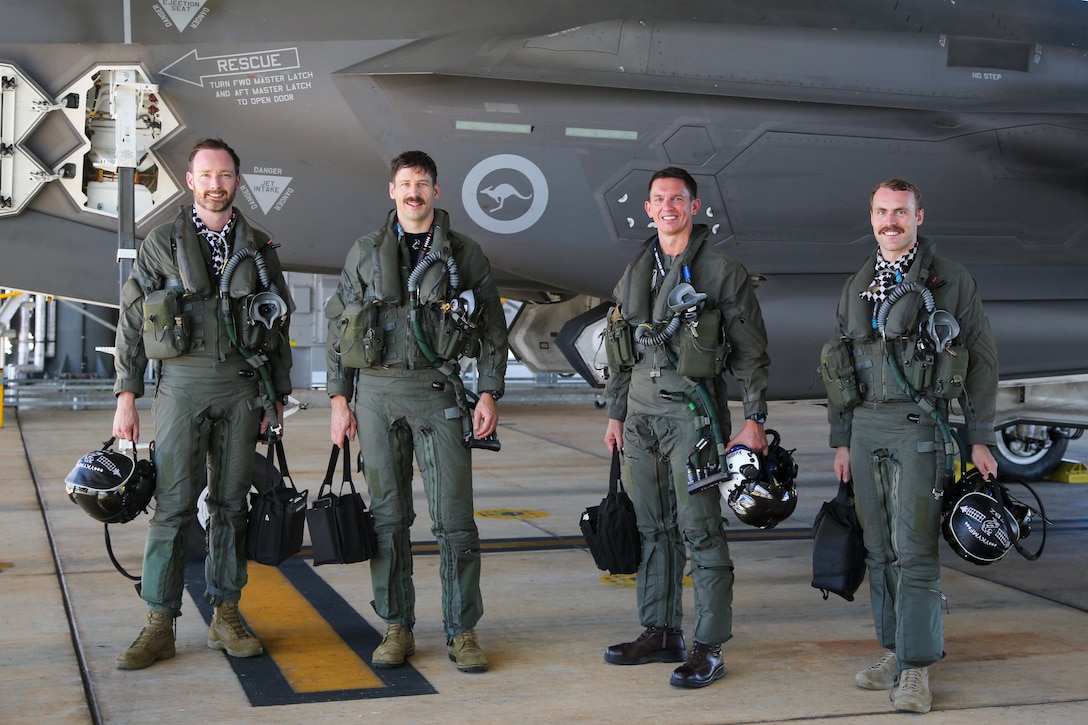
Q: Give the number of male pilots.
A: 4